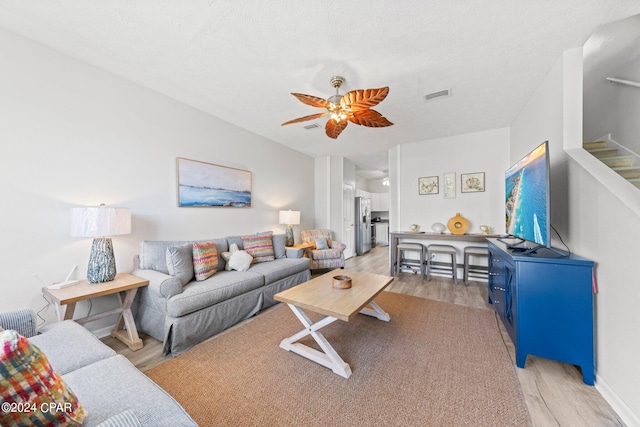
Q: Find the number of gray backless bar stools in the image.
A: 3